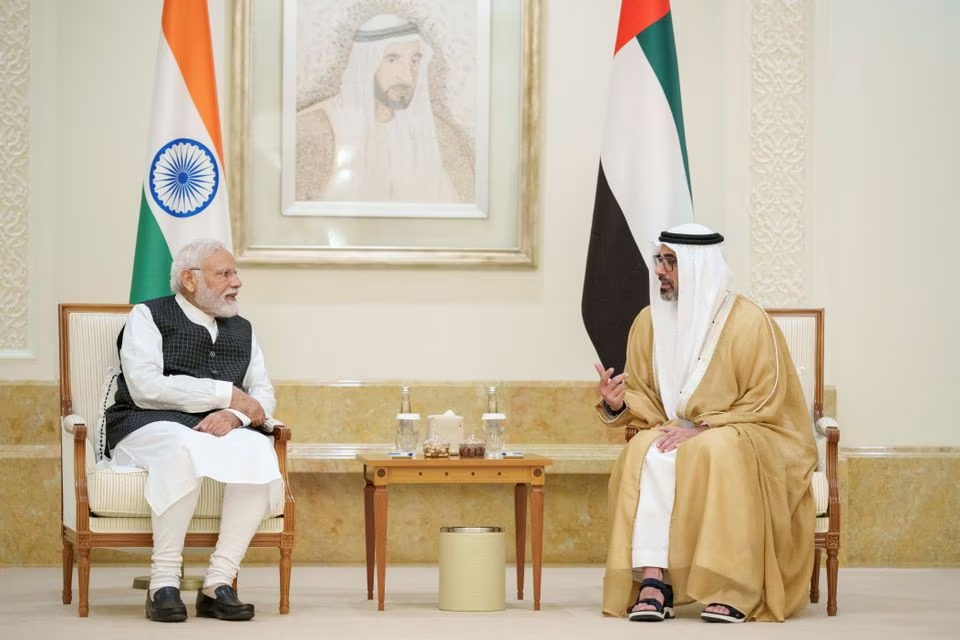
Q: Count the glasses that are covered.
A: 2